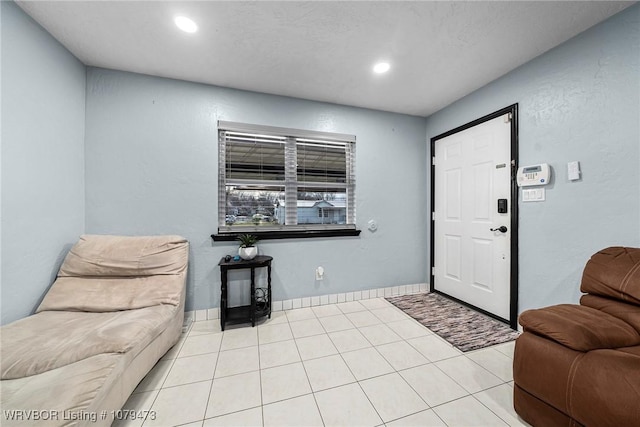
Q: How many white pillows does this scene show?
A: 0